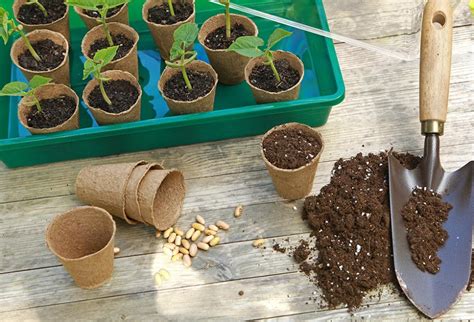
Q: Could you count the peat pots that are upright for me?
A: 12